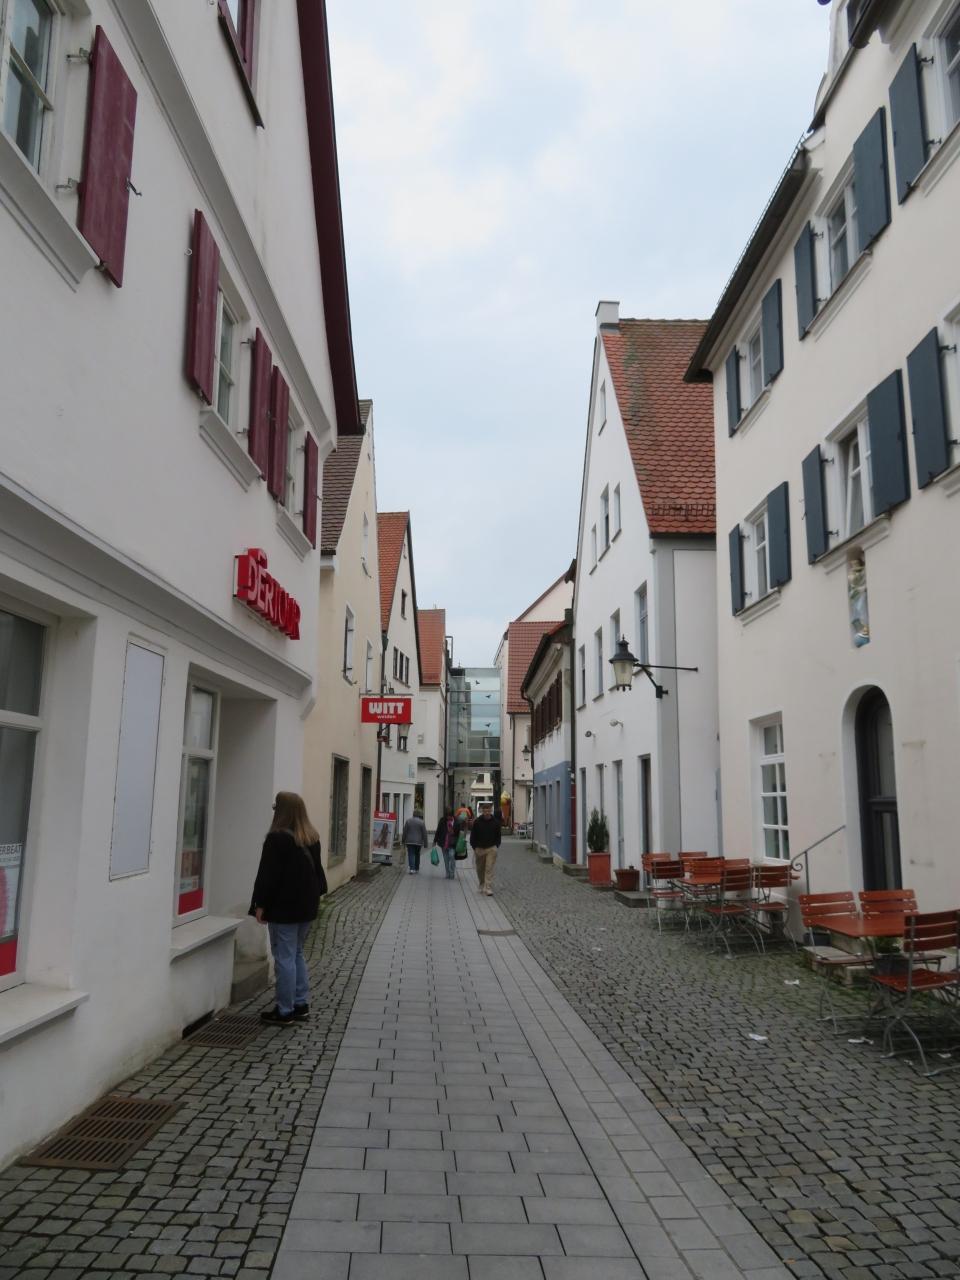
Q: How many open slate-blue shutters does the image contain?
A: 10